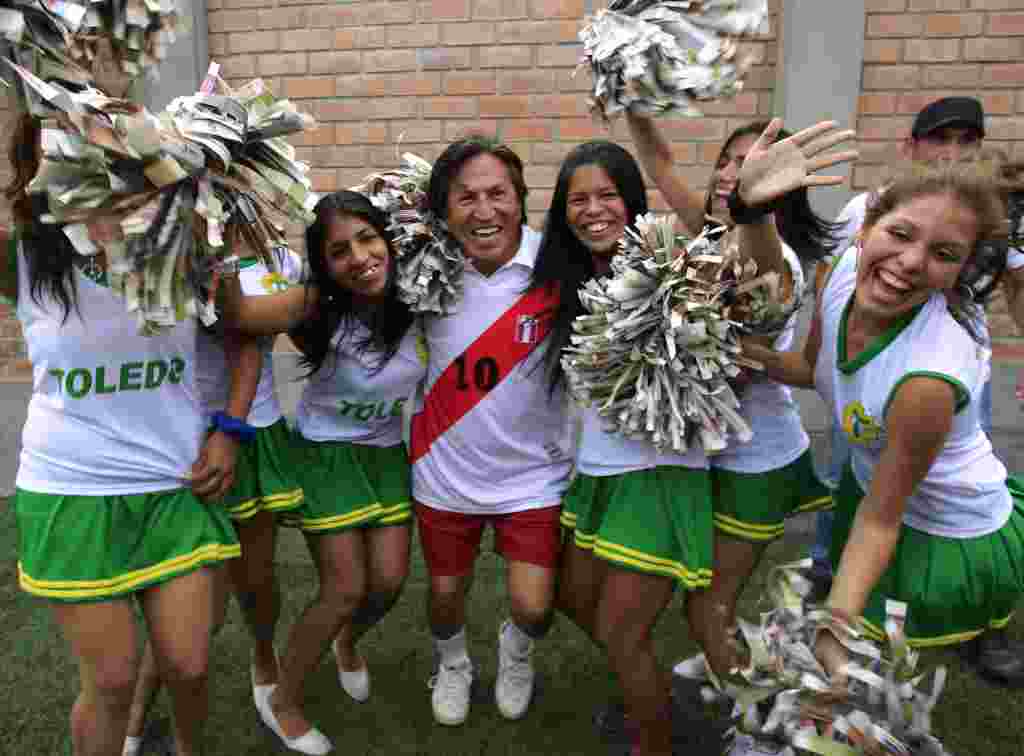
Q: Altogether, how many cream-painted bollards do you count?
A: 0